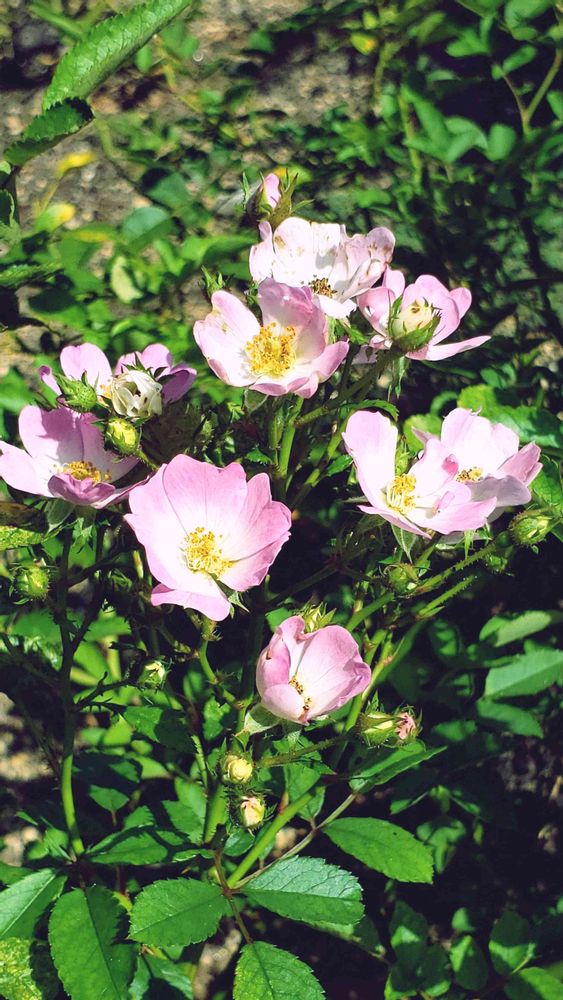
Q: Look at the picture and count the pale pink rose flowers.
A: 9